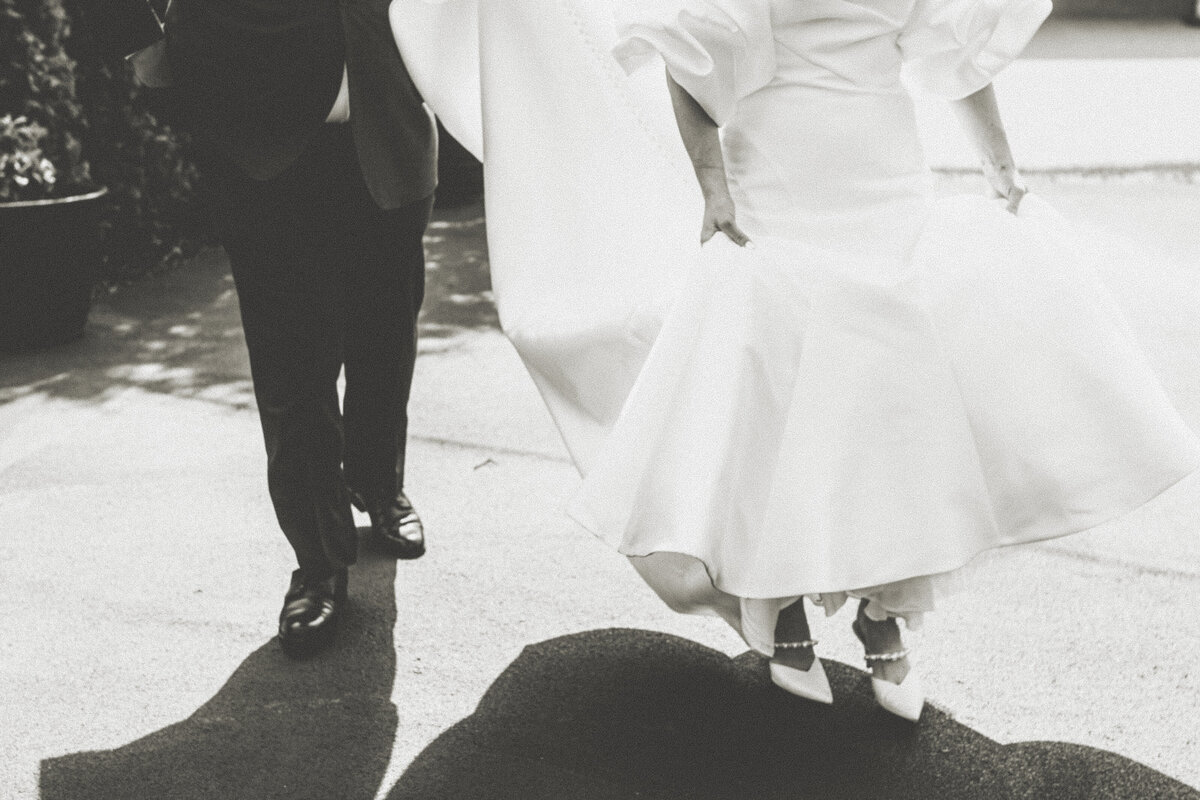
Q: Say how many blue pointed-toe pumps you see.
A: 0